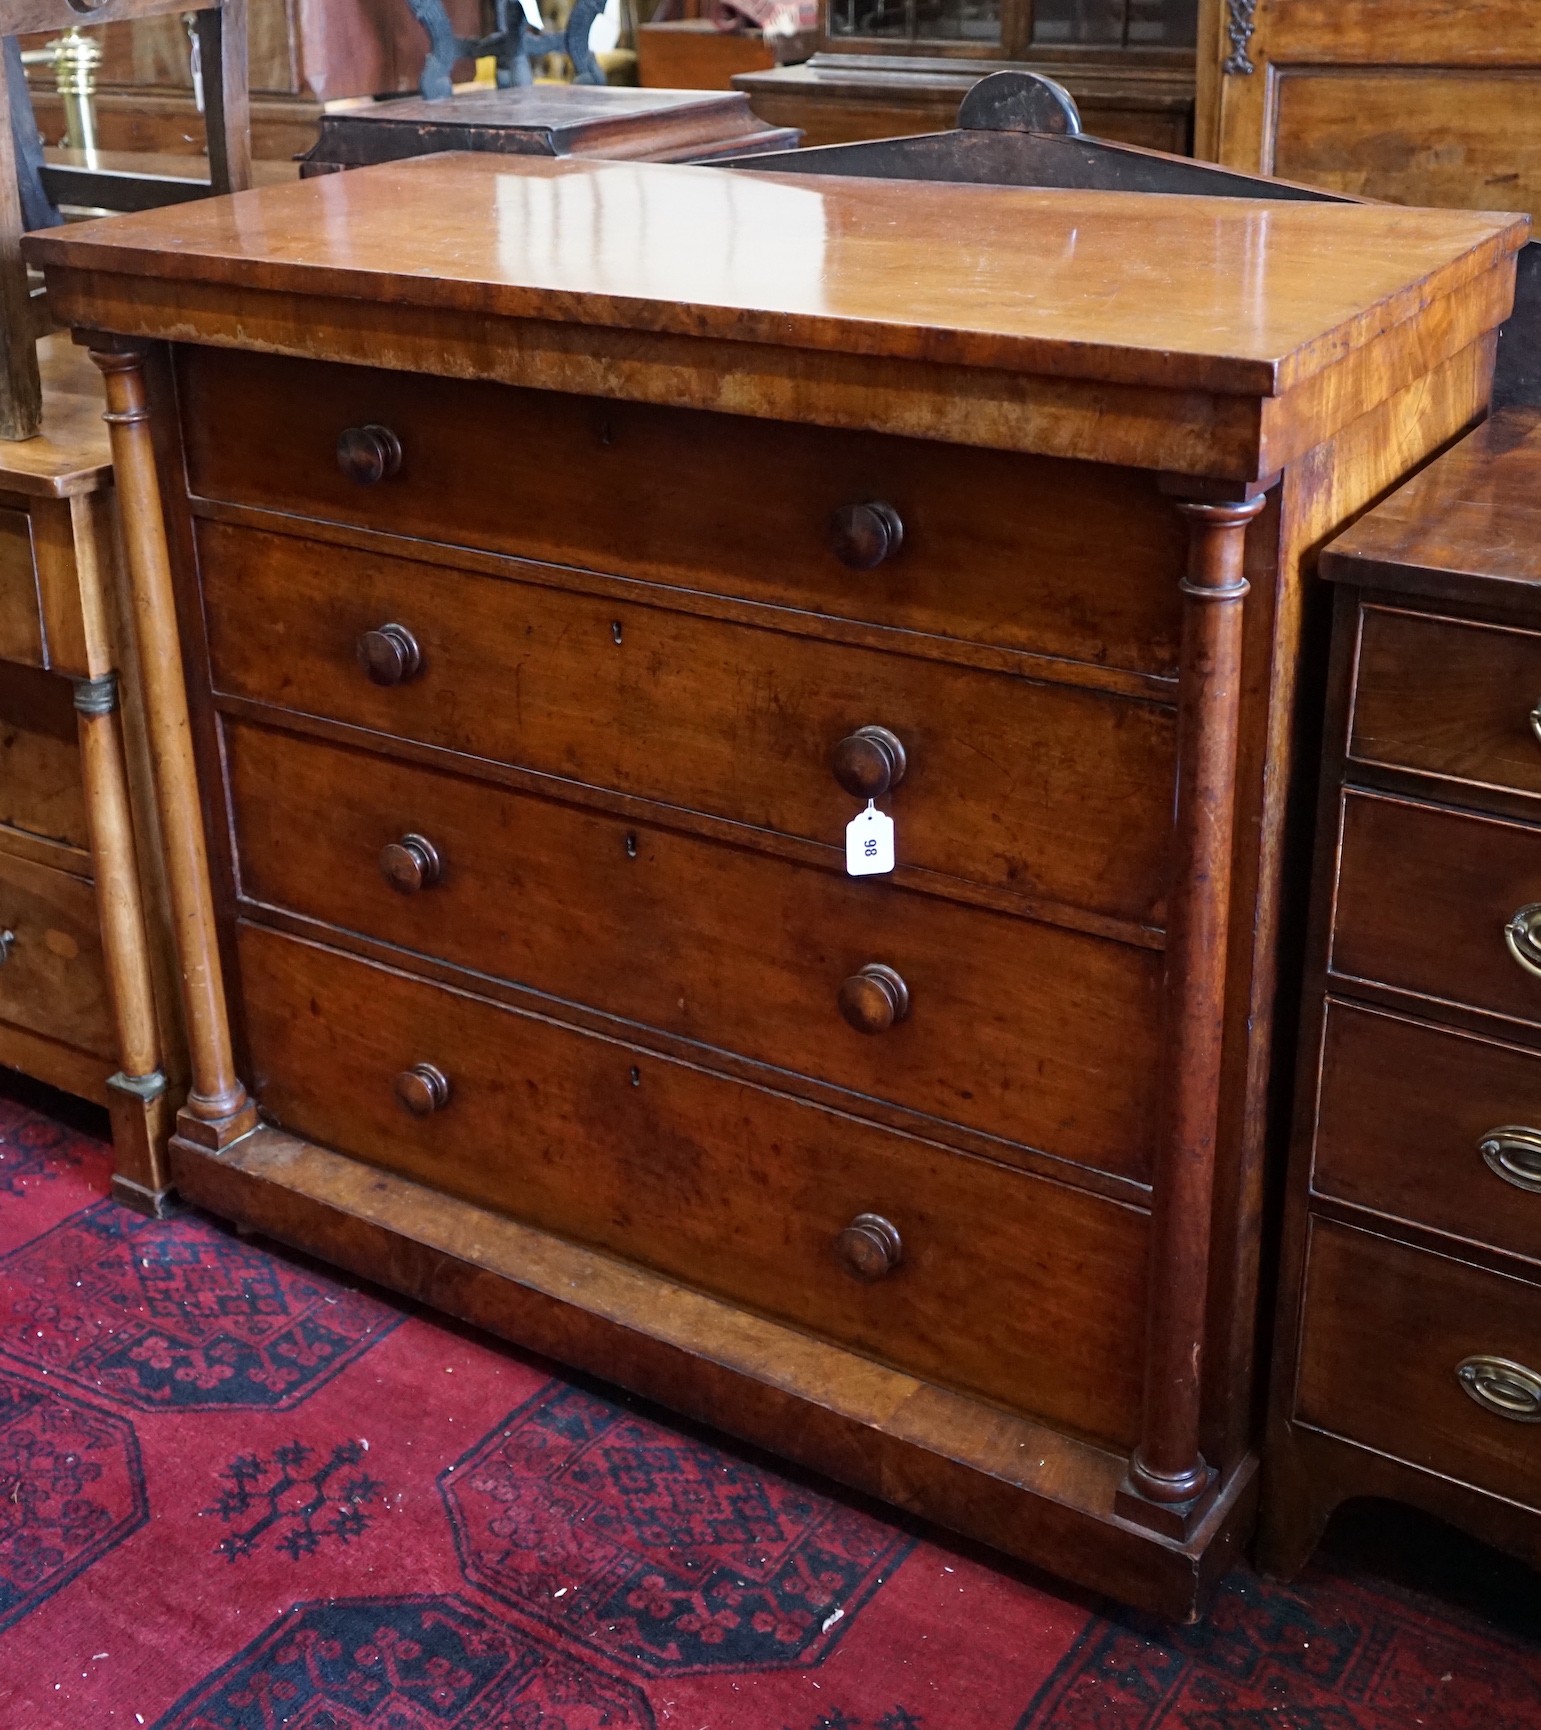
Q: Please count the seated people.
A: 0